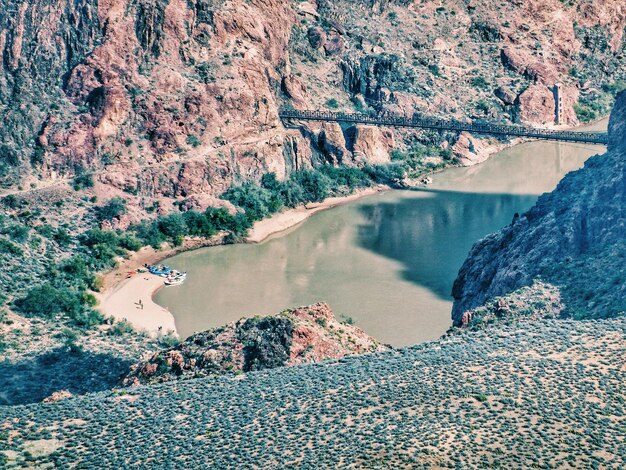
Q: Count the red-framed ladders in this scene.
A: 0